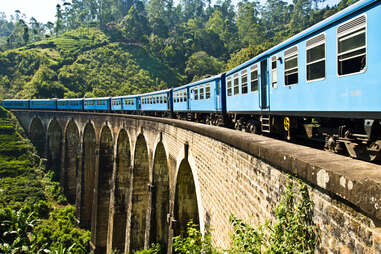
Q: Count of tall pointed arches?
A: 9